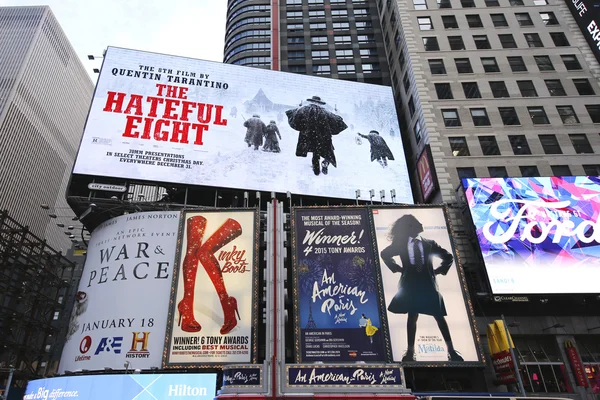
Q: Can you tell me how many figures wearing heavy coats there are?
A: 4